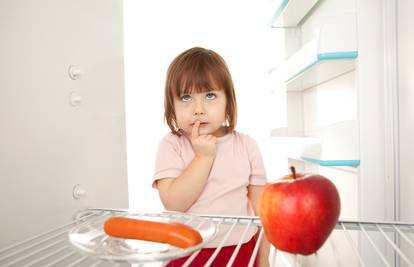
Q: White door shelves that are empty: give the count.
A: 3